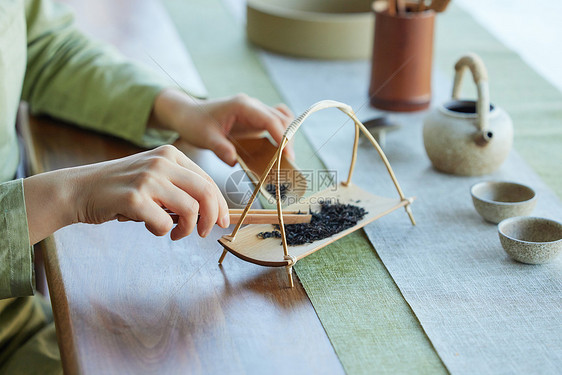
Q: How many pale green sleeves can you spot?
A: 2